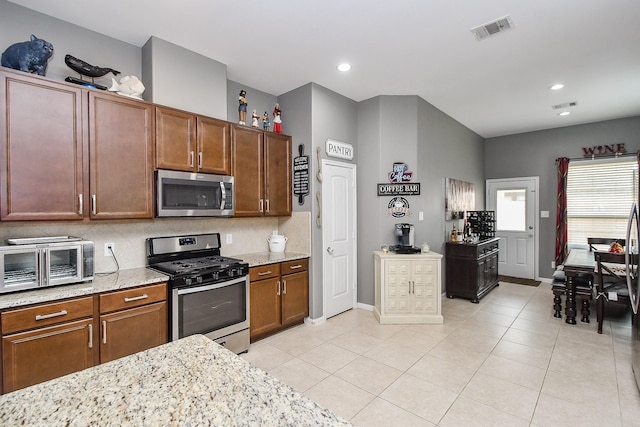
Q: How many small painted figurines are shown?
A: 4